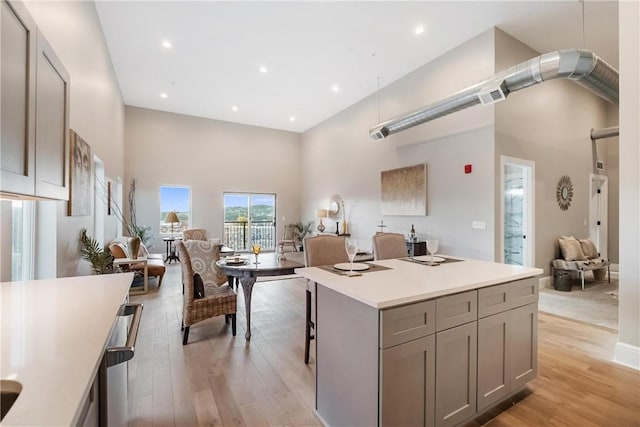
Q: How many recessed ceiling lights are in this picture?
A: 7